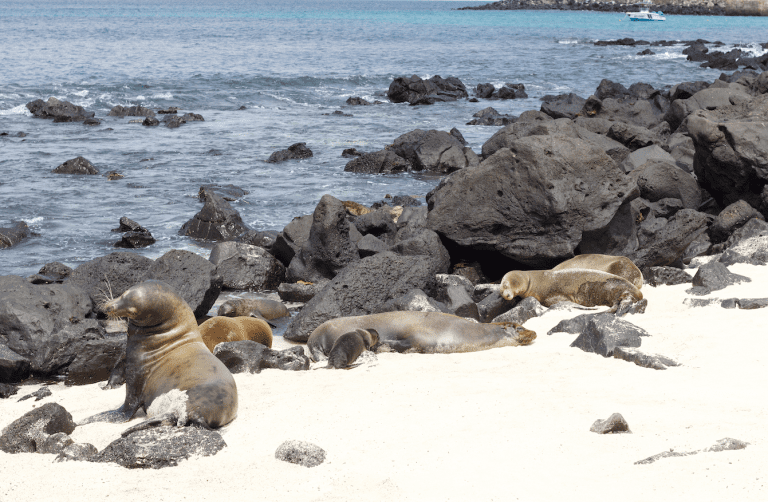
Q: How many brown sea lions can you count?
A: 7